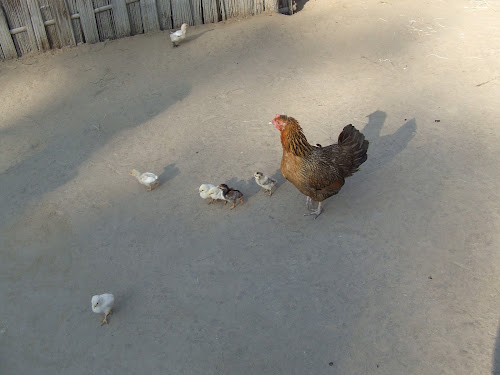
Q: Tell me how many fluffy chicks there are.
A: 7